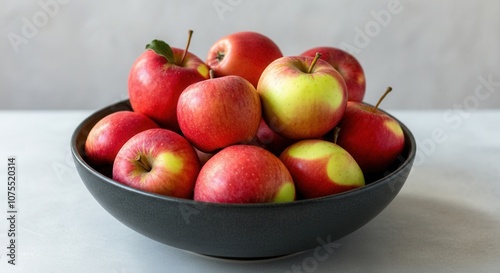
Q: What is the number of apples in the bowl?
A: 11